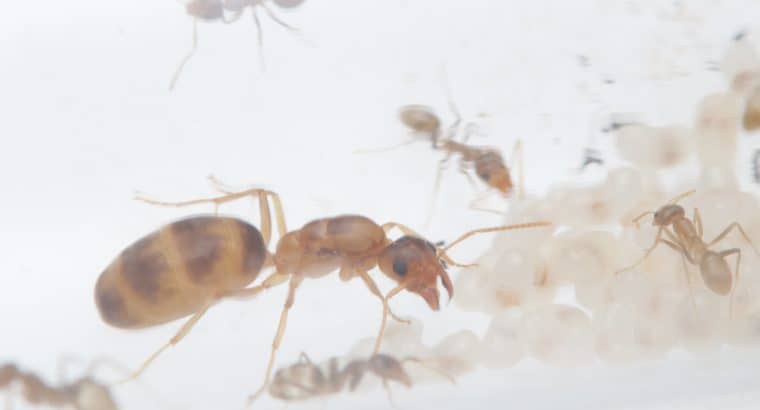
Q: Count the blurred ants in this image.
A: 4